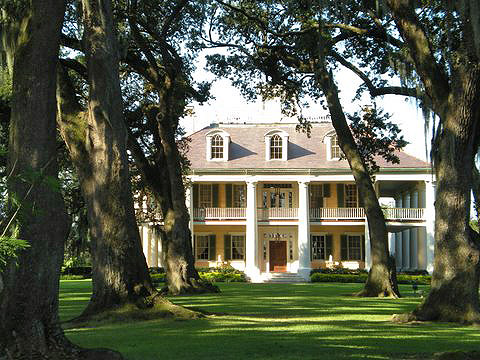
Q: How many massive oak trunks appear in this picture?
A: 5